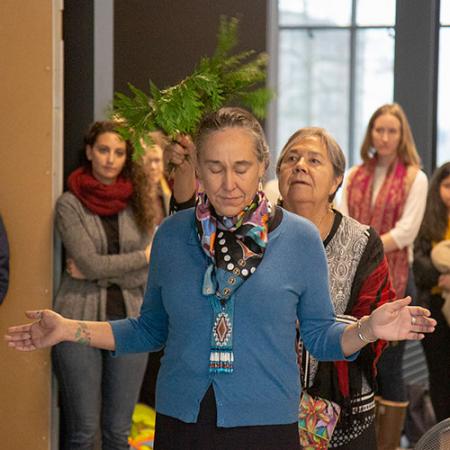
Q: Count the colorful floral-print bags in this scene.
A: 1